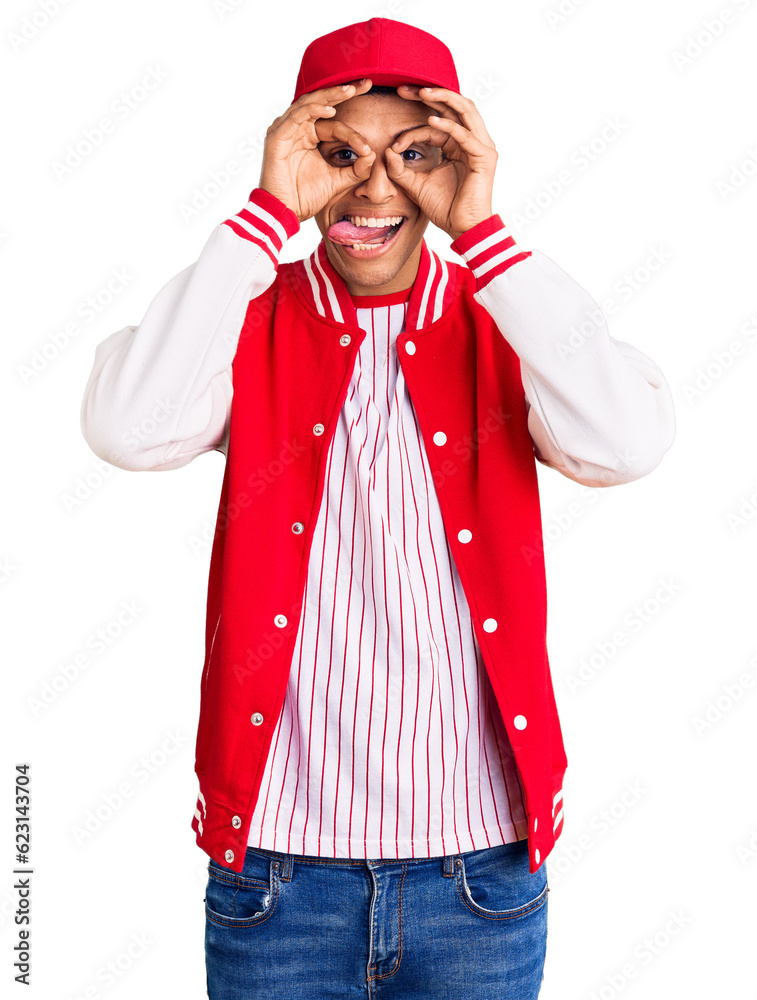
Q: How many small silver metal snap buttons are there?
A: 7